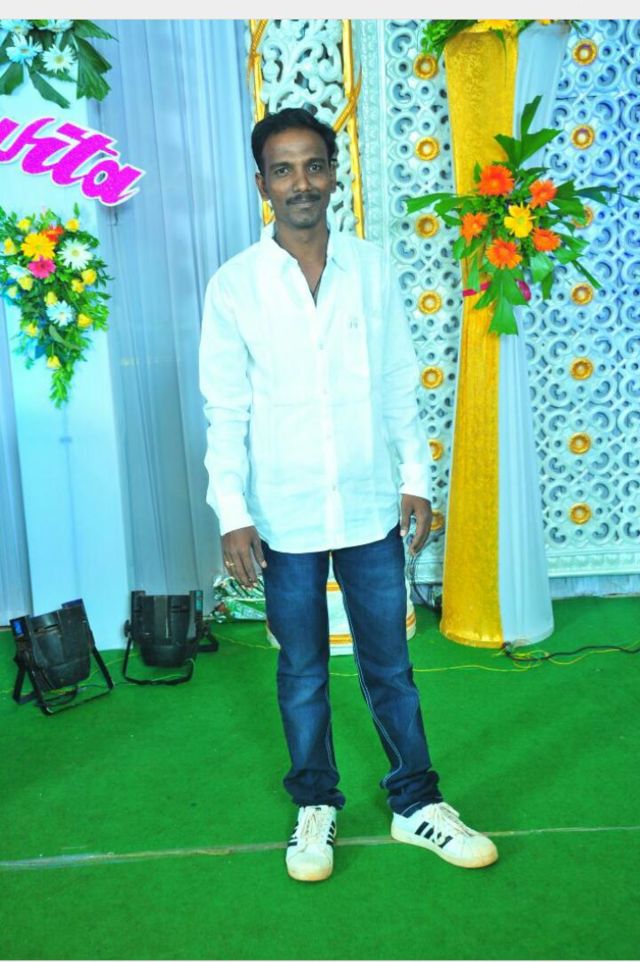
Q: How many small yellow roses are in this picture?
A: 11